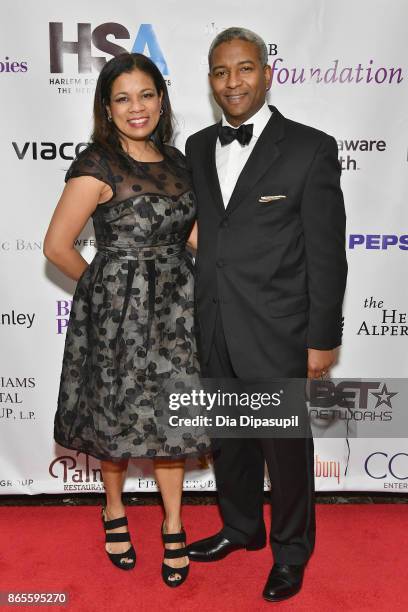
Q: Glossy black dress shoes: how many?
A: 2